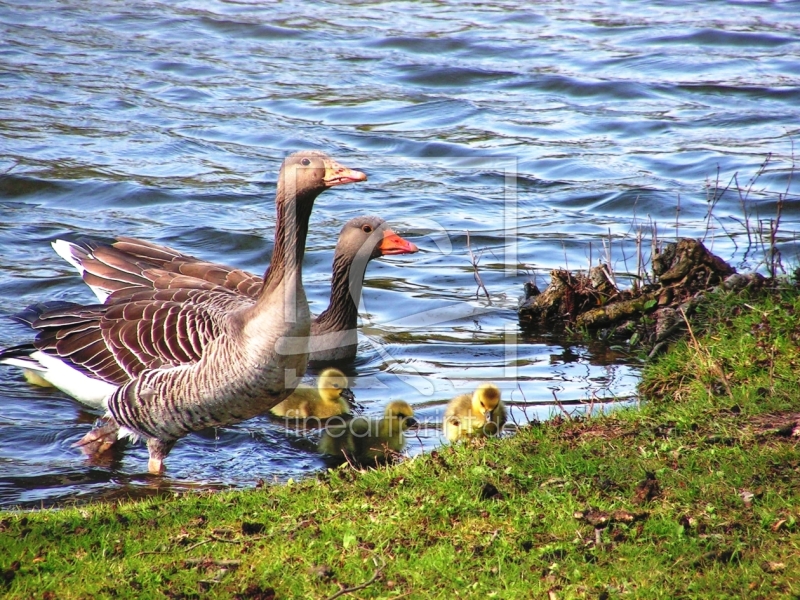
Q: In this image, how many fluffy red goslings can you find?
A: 0